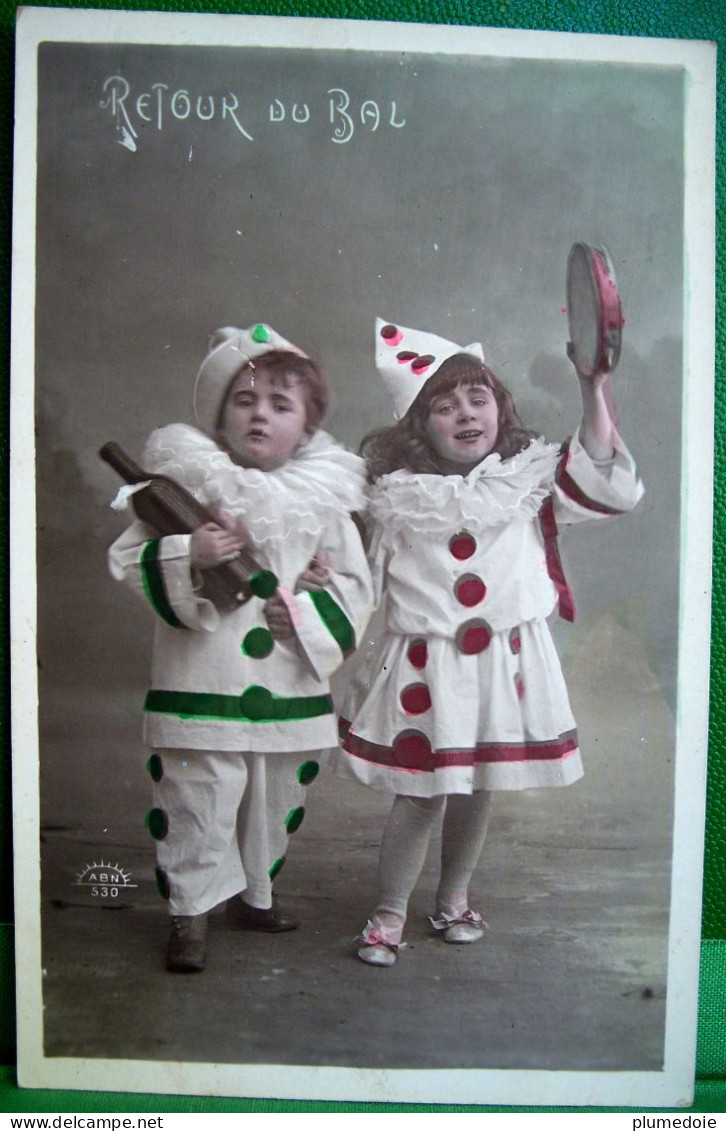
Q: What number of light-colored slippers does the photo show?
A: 2